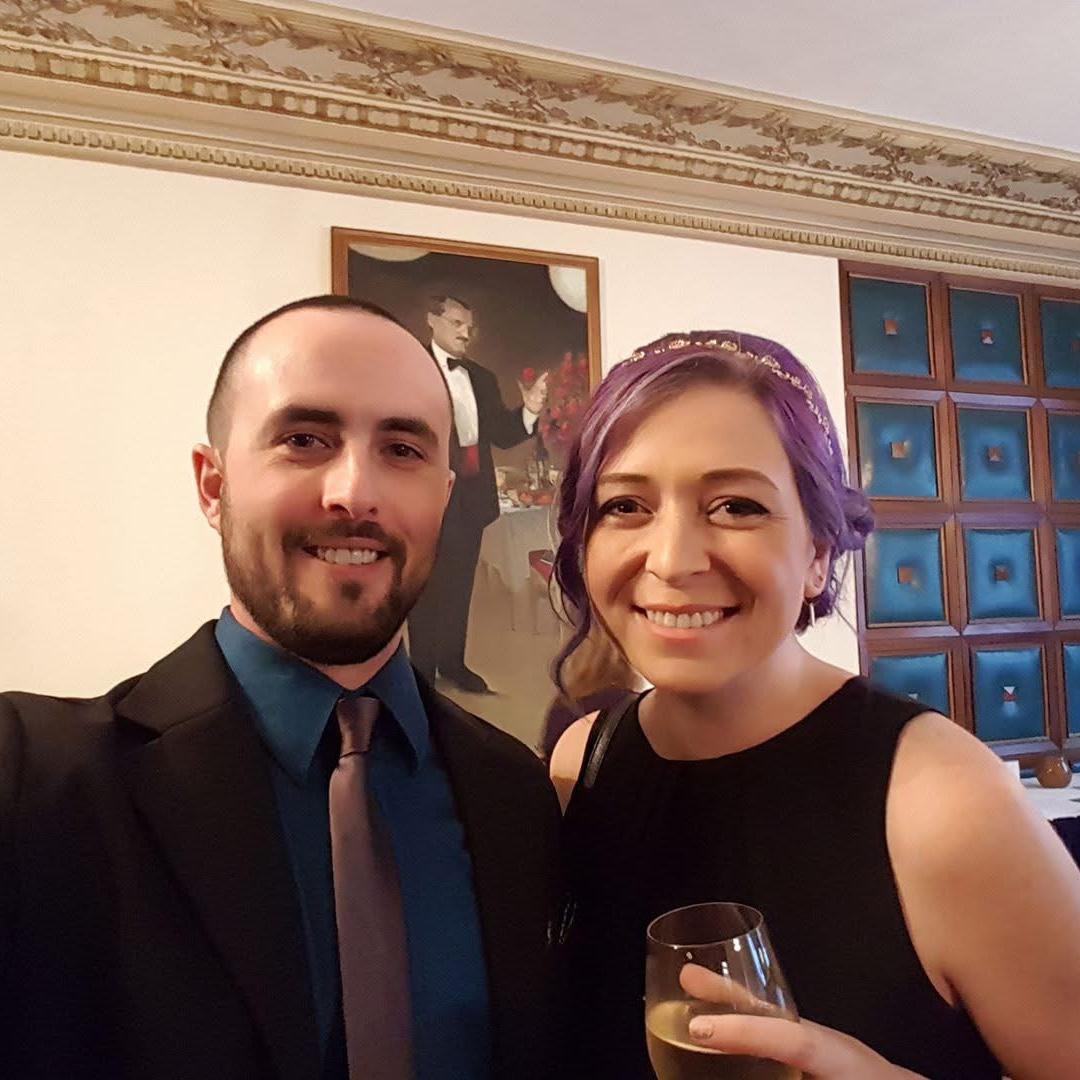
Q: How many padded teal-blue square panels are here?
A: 12